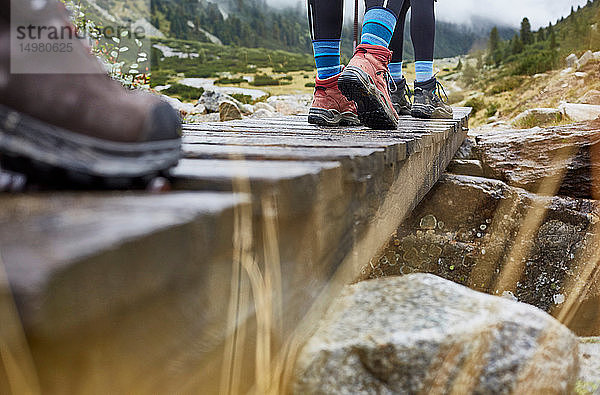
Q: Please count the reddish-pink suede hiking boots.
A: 2